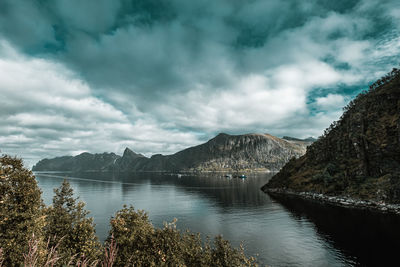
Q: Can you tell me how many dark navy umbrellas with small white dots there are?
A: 0